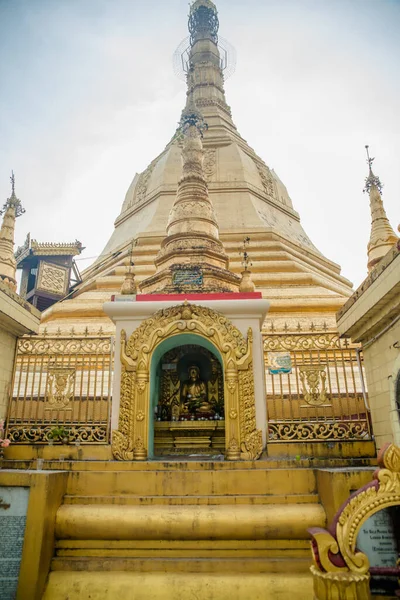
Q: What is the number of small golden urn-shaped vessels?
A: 2